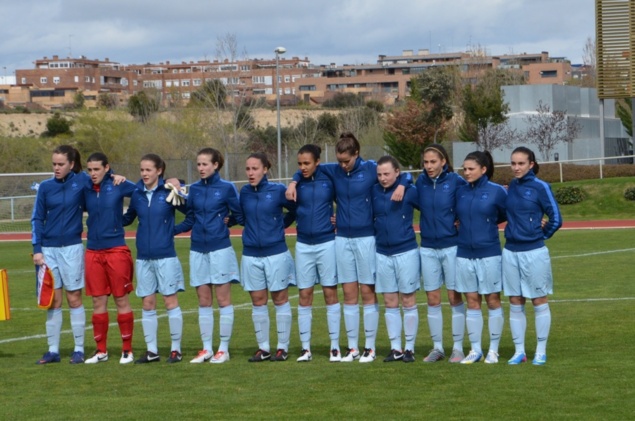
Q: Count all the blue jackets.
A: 11